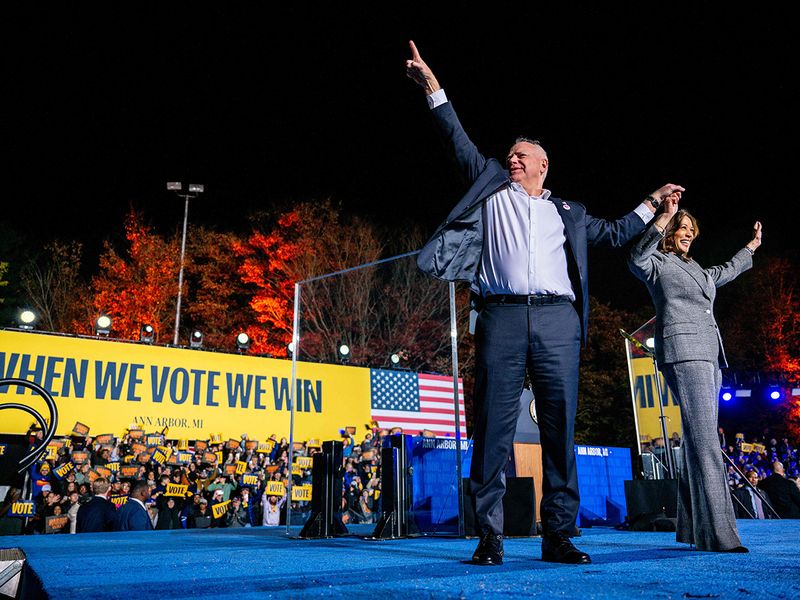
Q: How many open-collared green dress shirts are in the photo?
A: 0